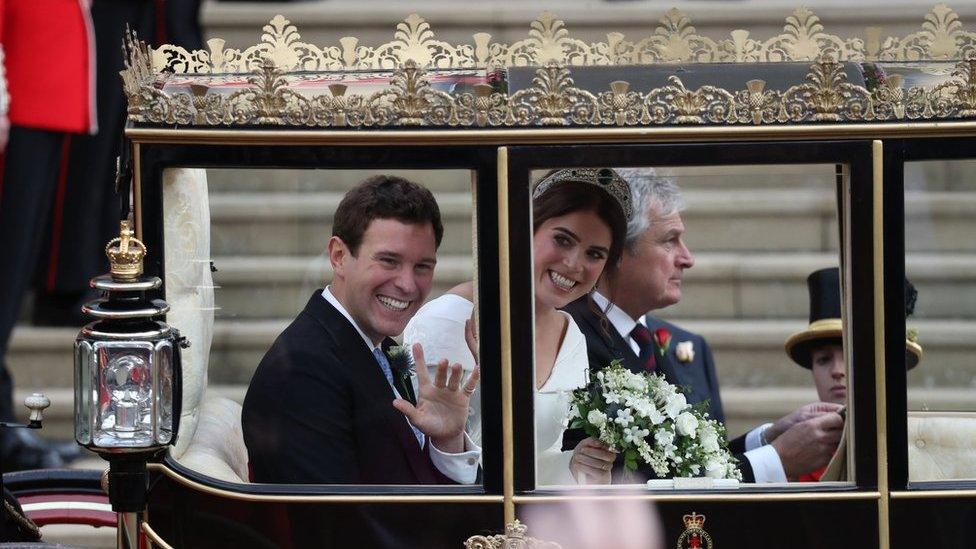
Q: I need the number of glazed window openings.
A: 3